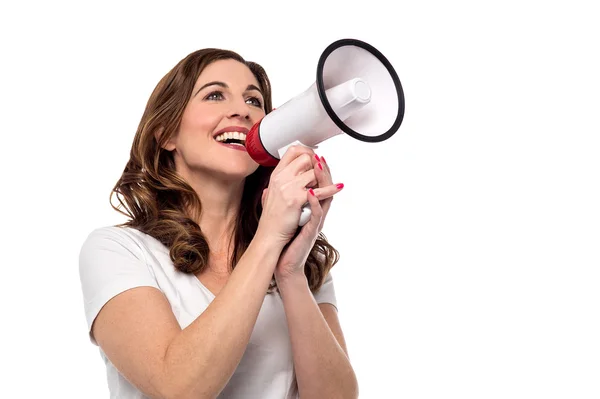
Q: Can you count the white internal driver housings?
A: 1